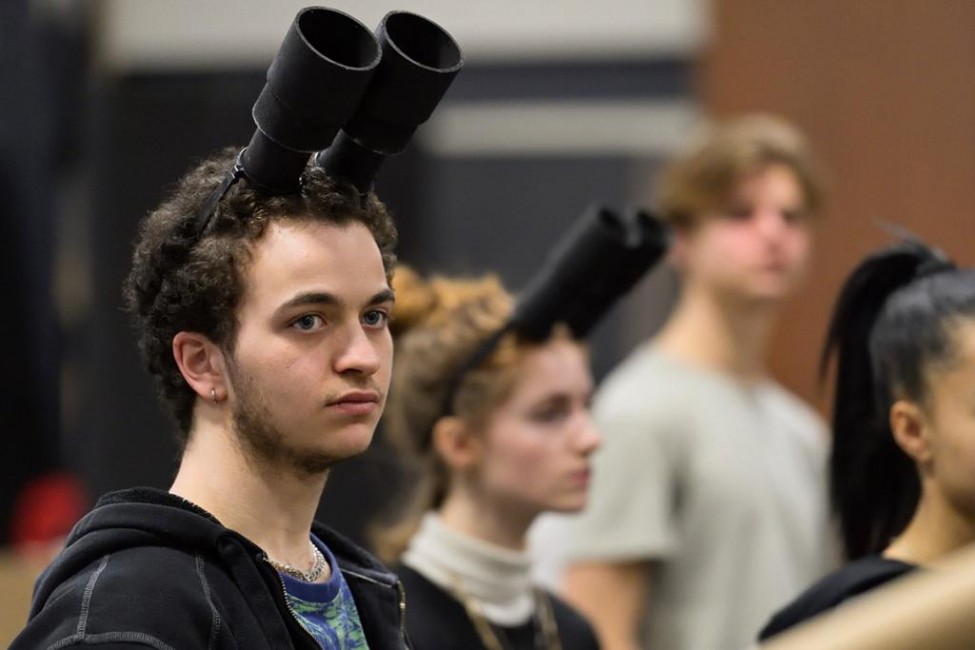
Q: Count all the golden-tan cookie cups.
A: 0